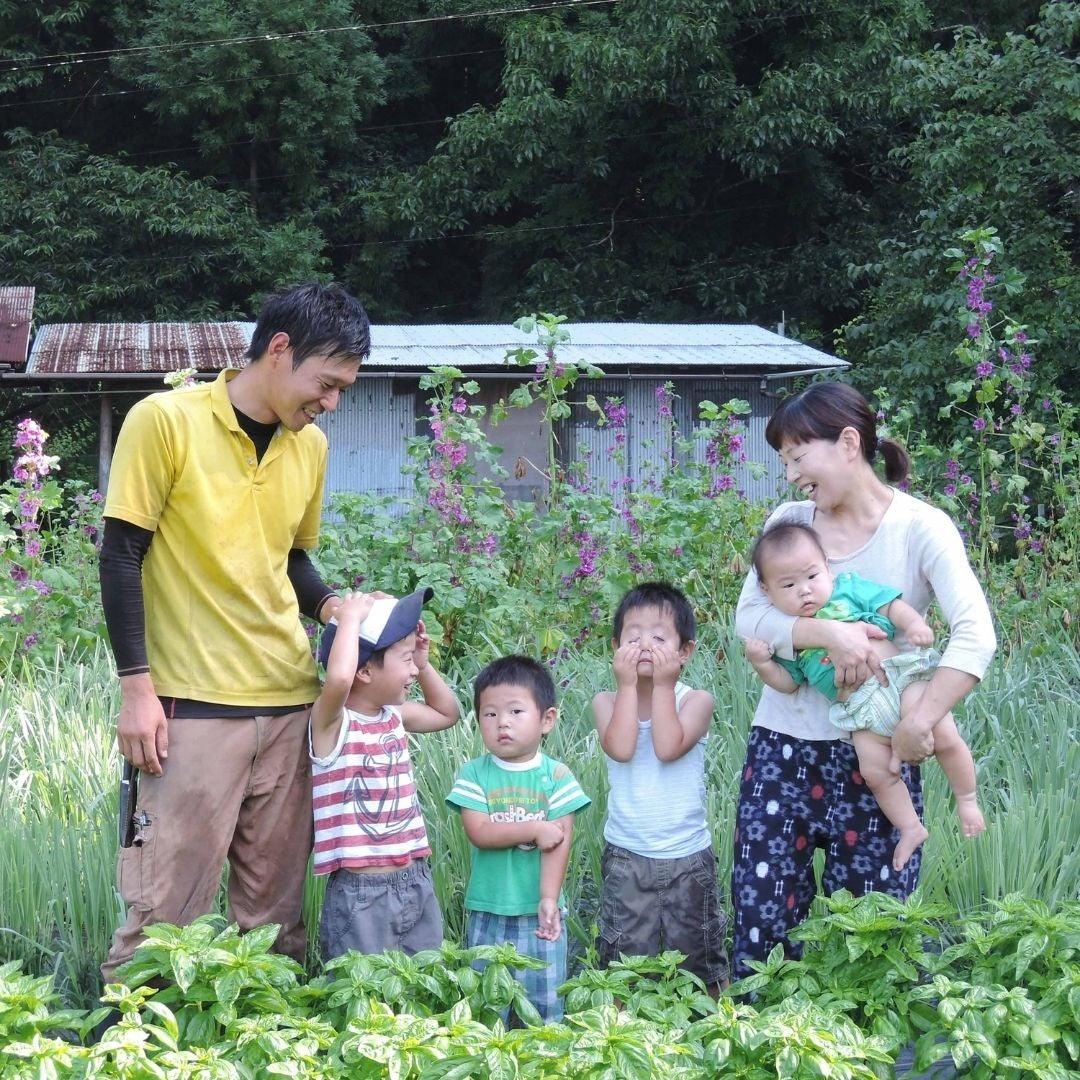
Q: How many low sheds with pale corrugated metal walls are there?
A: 1